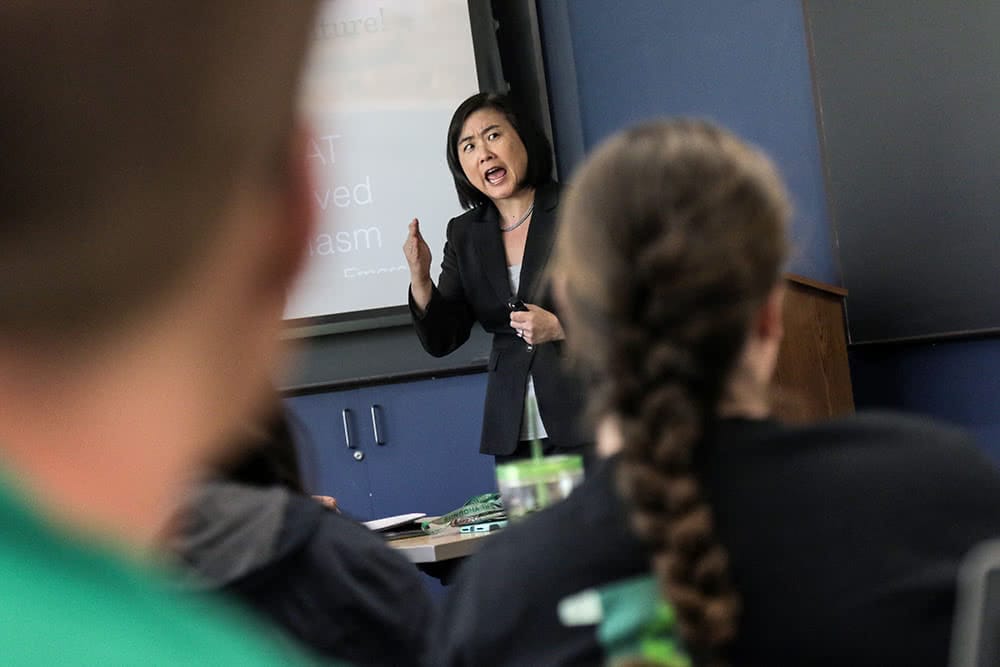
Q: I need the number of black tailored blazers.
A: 1